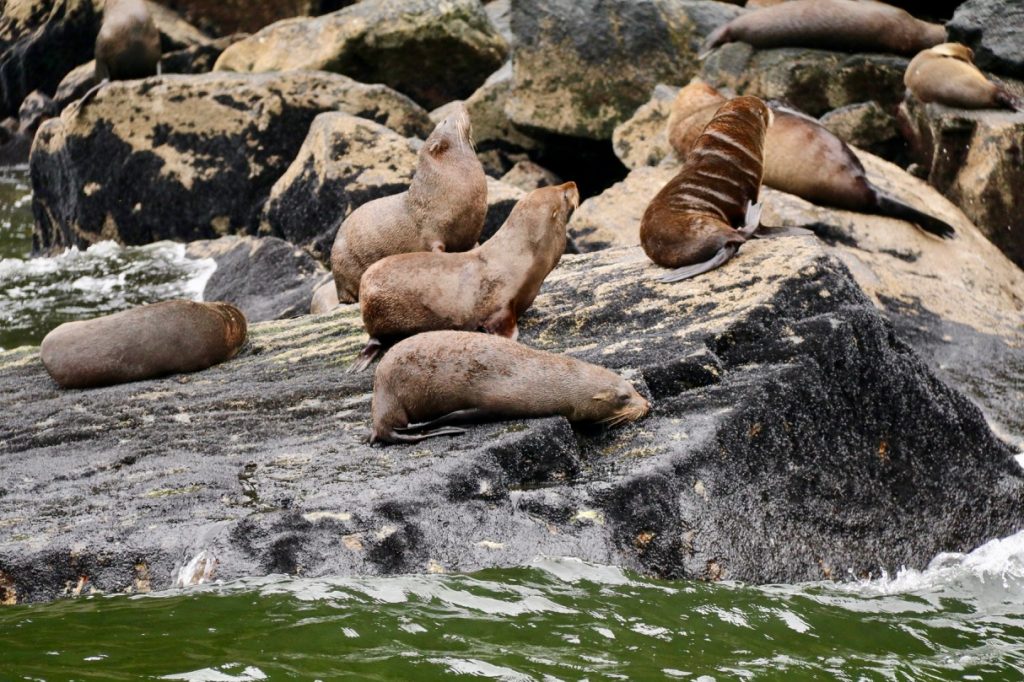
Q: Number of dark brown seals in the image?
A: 1